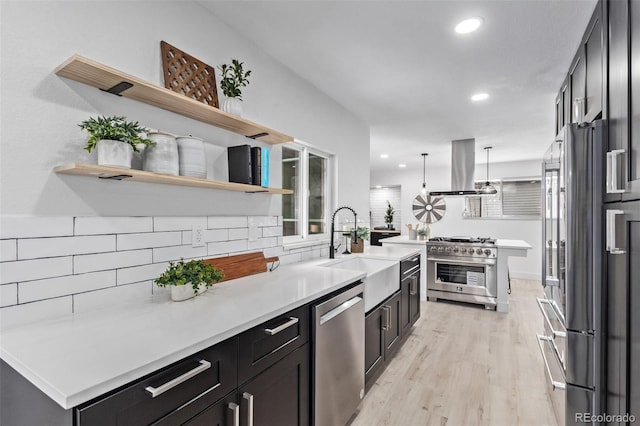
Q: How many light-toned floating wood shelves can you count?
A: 2